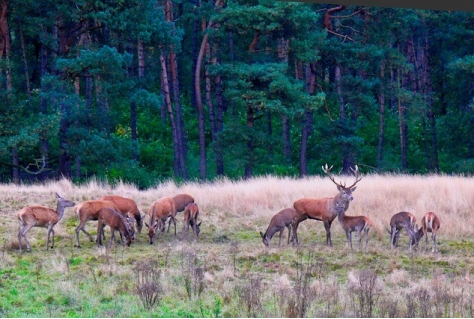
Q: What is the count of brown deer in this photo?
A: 12